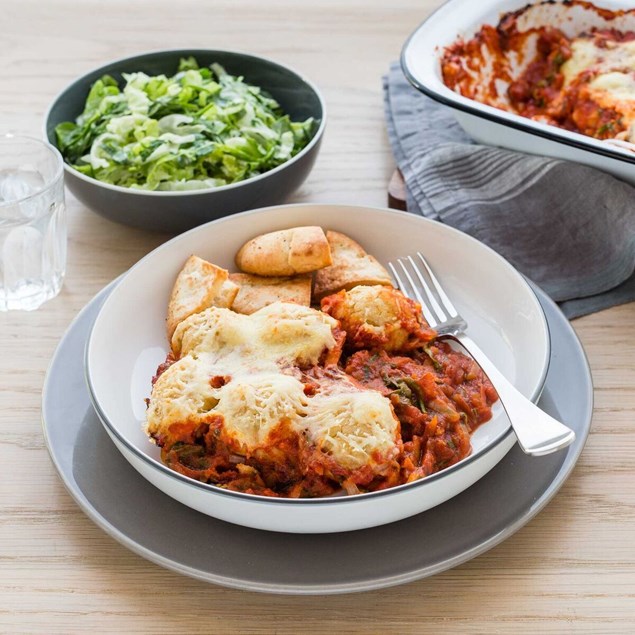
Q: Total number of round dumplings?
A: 6